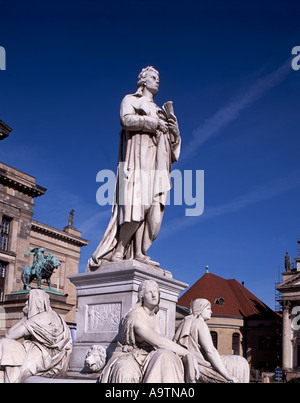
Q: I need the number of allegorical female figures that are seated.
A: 3